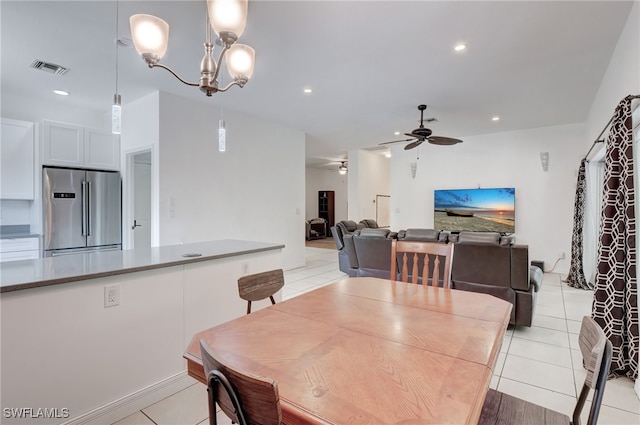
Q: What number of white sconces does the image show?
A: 2